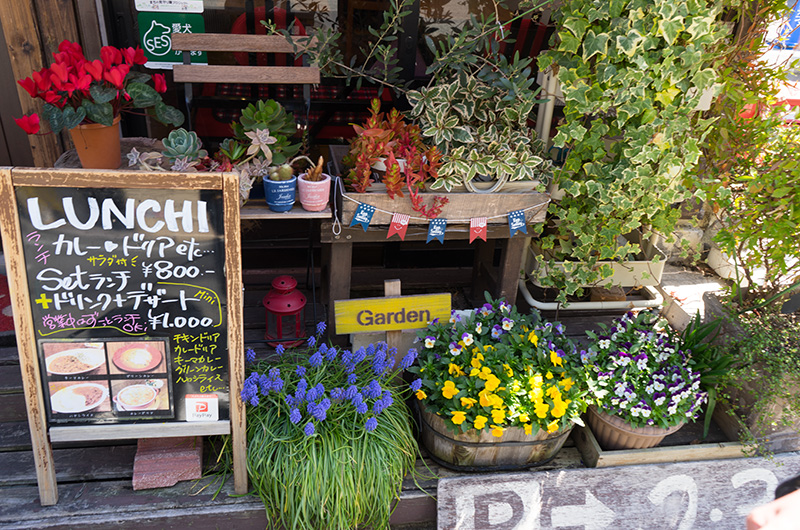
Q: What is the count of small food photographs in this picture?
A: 4